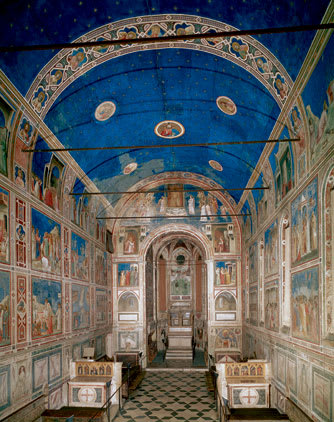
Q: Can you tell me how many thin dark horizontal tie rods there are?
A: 4